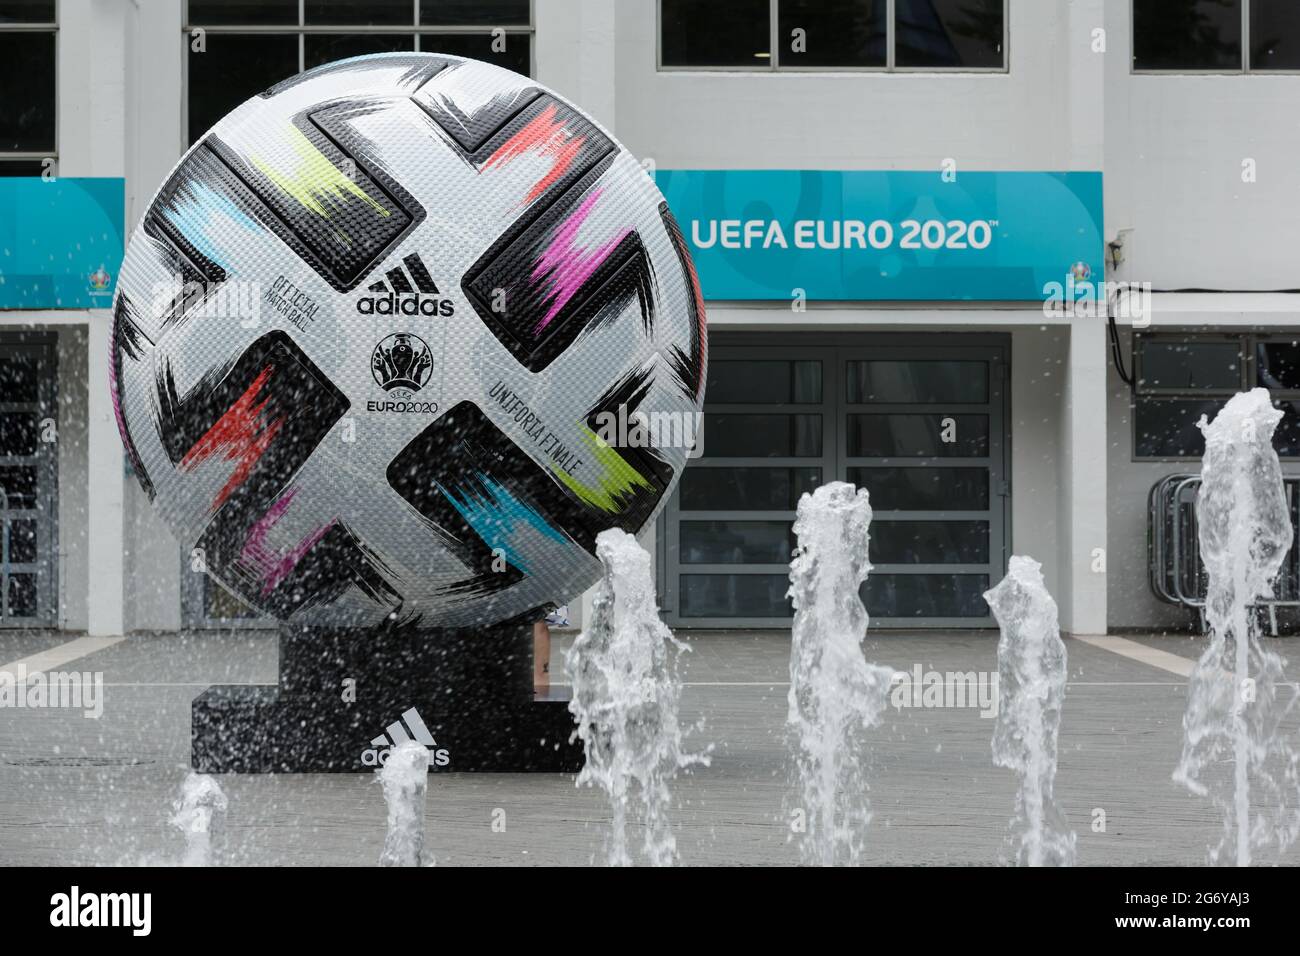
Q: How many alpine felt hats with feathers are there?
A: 0